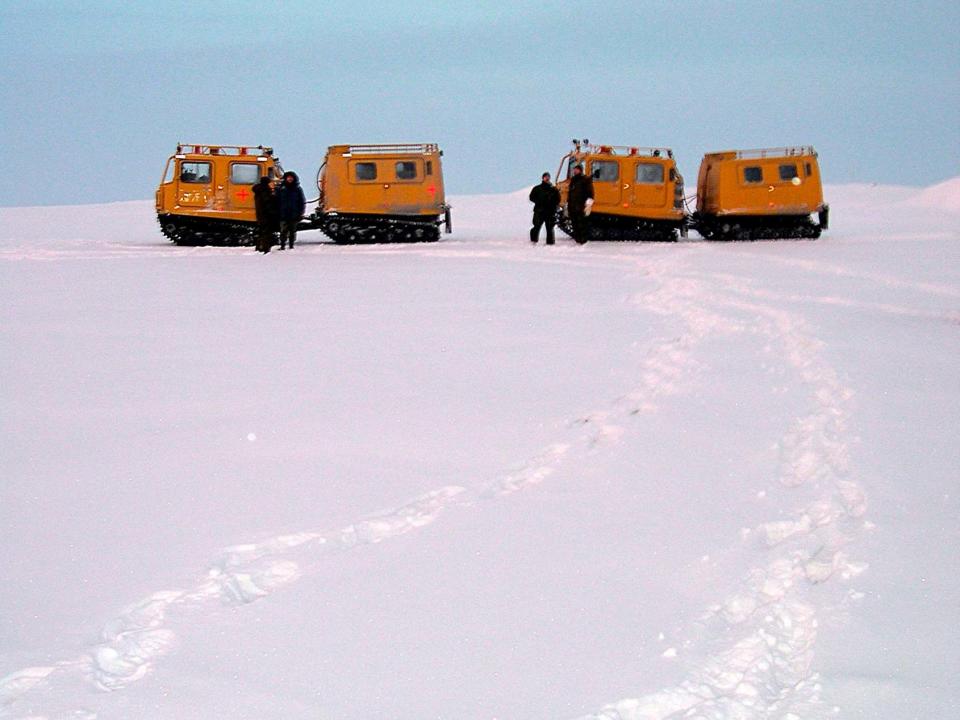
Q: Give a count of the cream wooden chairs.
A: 0